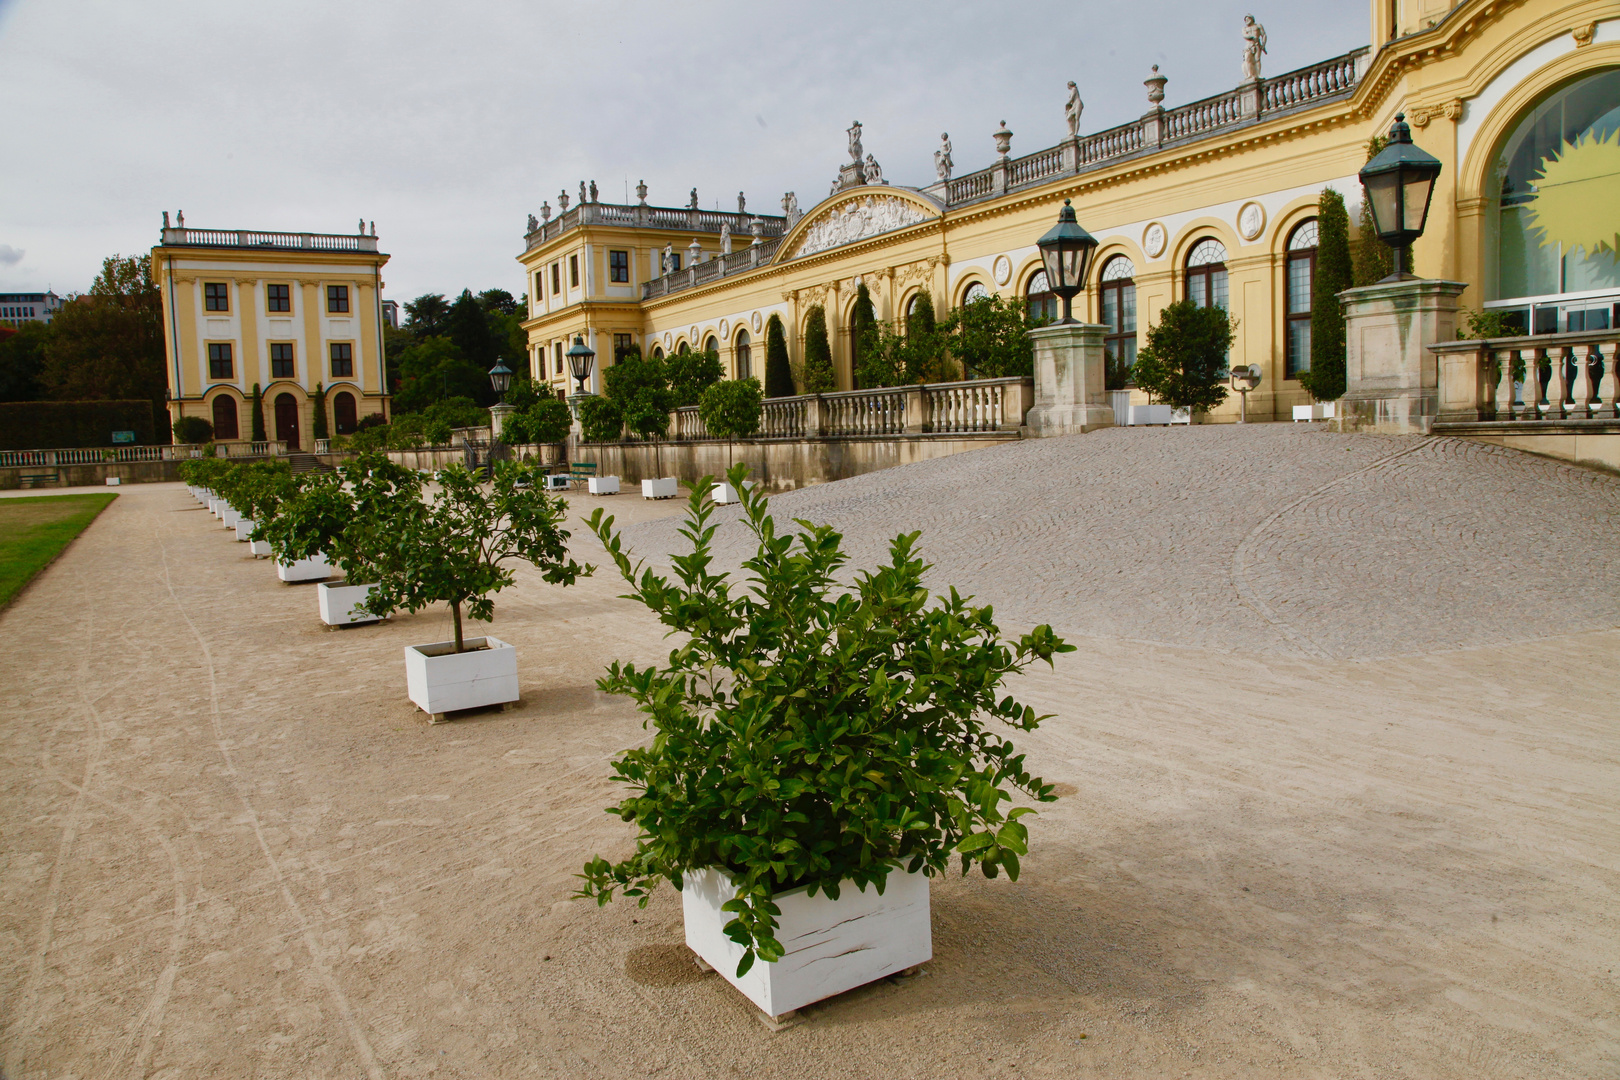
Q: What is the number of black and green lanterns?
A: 4